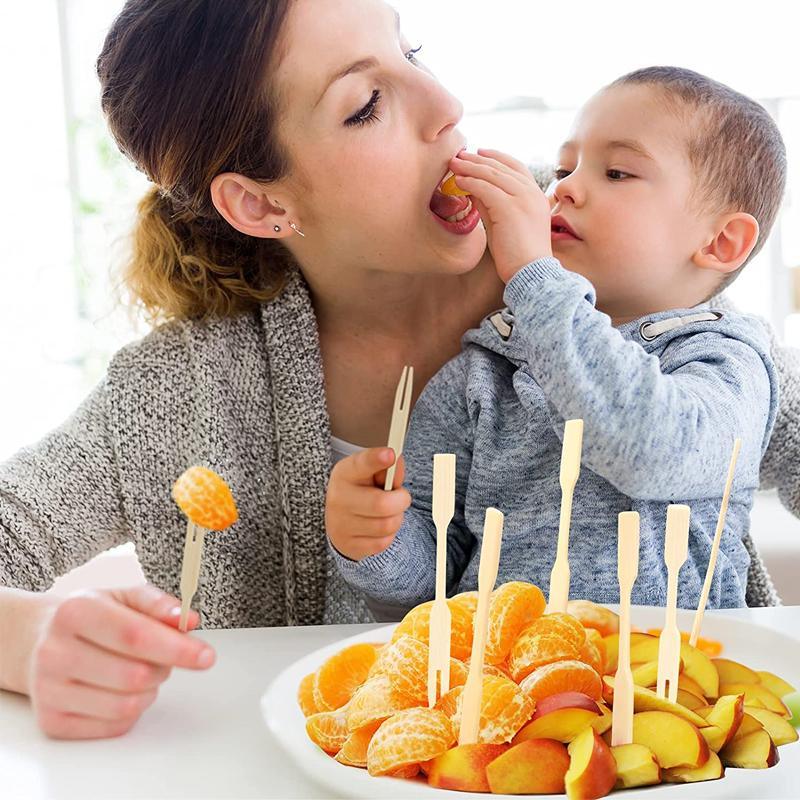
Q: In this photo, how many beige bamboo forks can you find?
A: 8